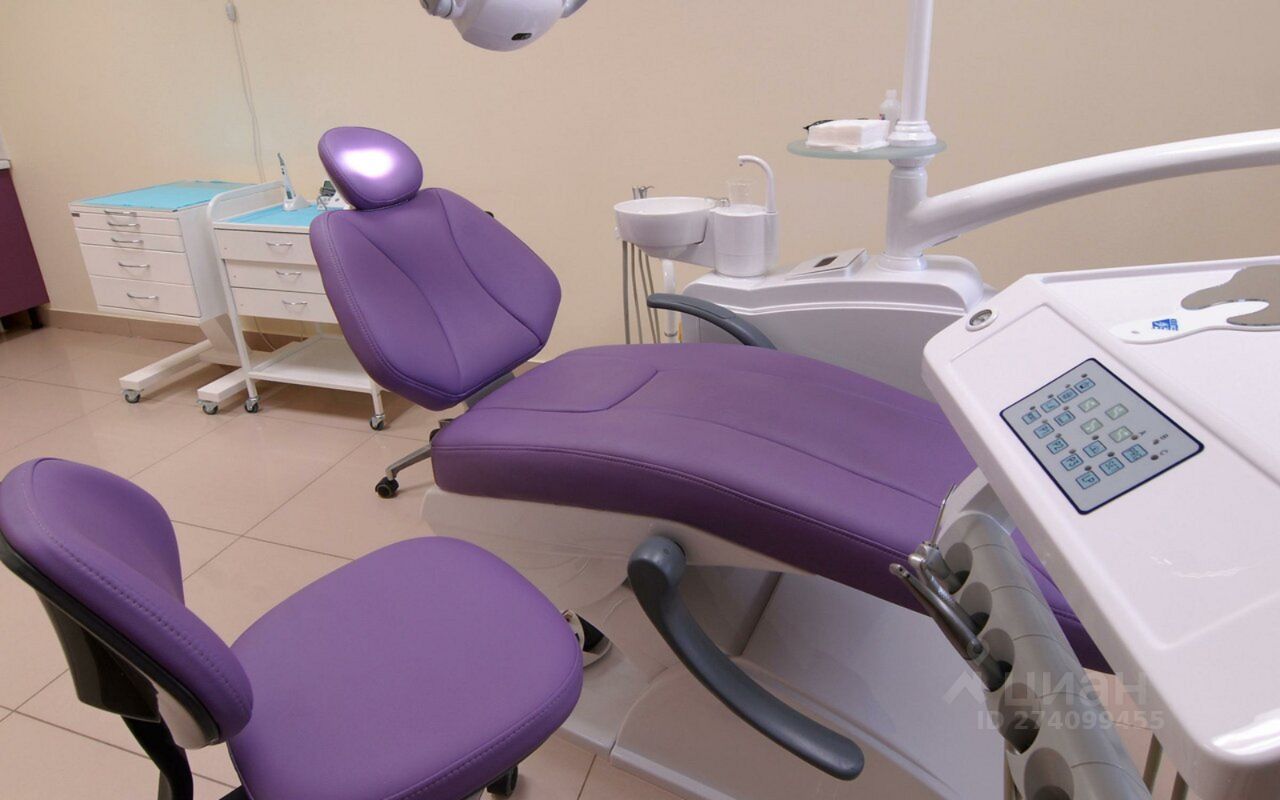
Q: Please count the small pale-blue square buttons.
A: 12